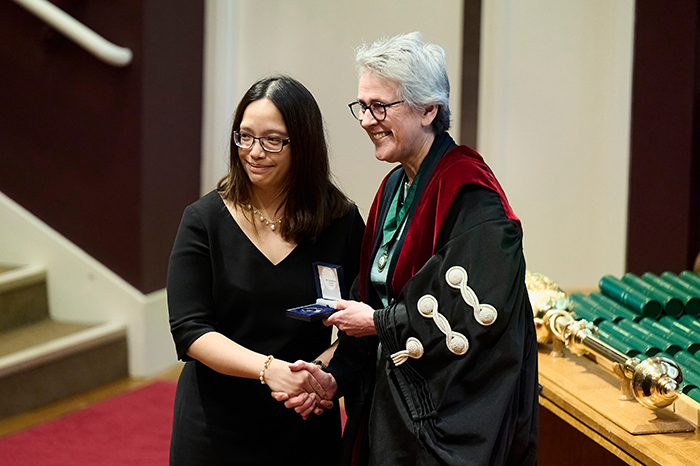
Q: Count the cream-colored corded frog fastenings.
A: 3